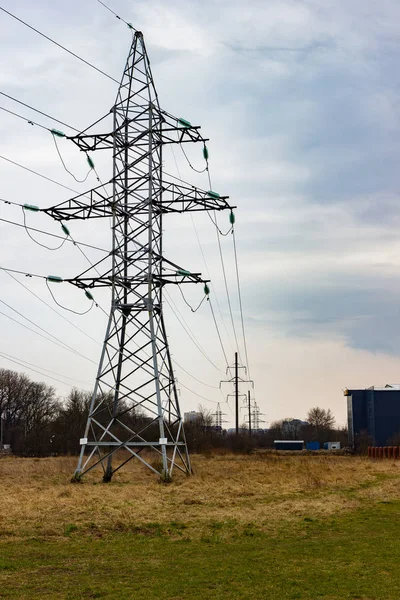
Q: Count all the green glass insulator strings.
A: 12